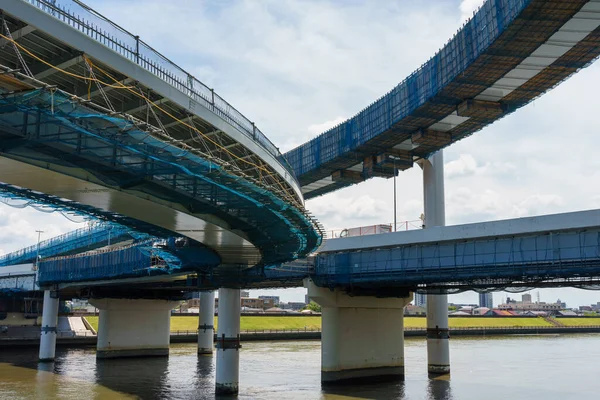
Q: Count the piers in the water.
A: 6